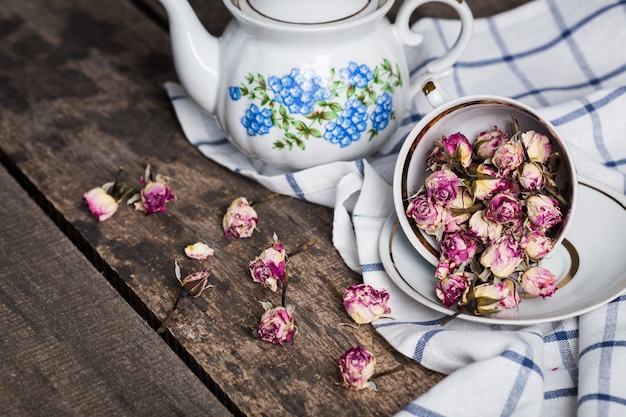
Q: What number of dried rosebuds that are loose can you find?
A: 8